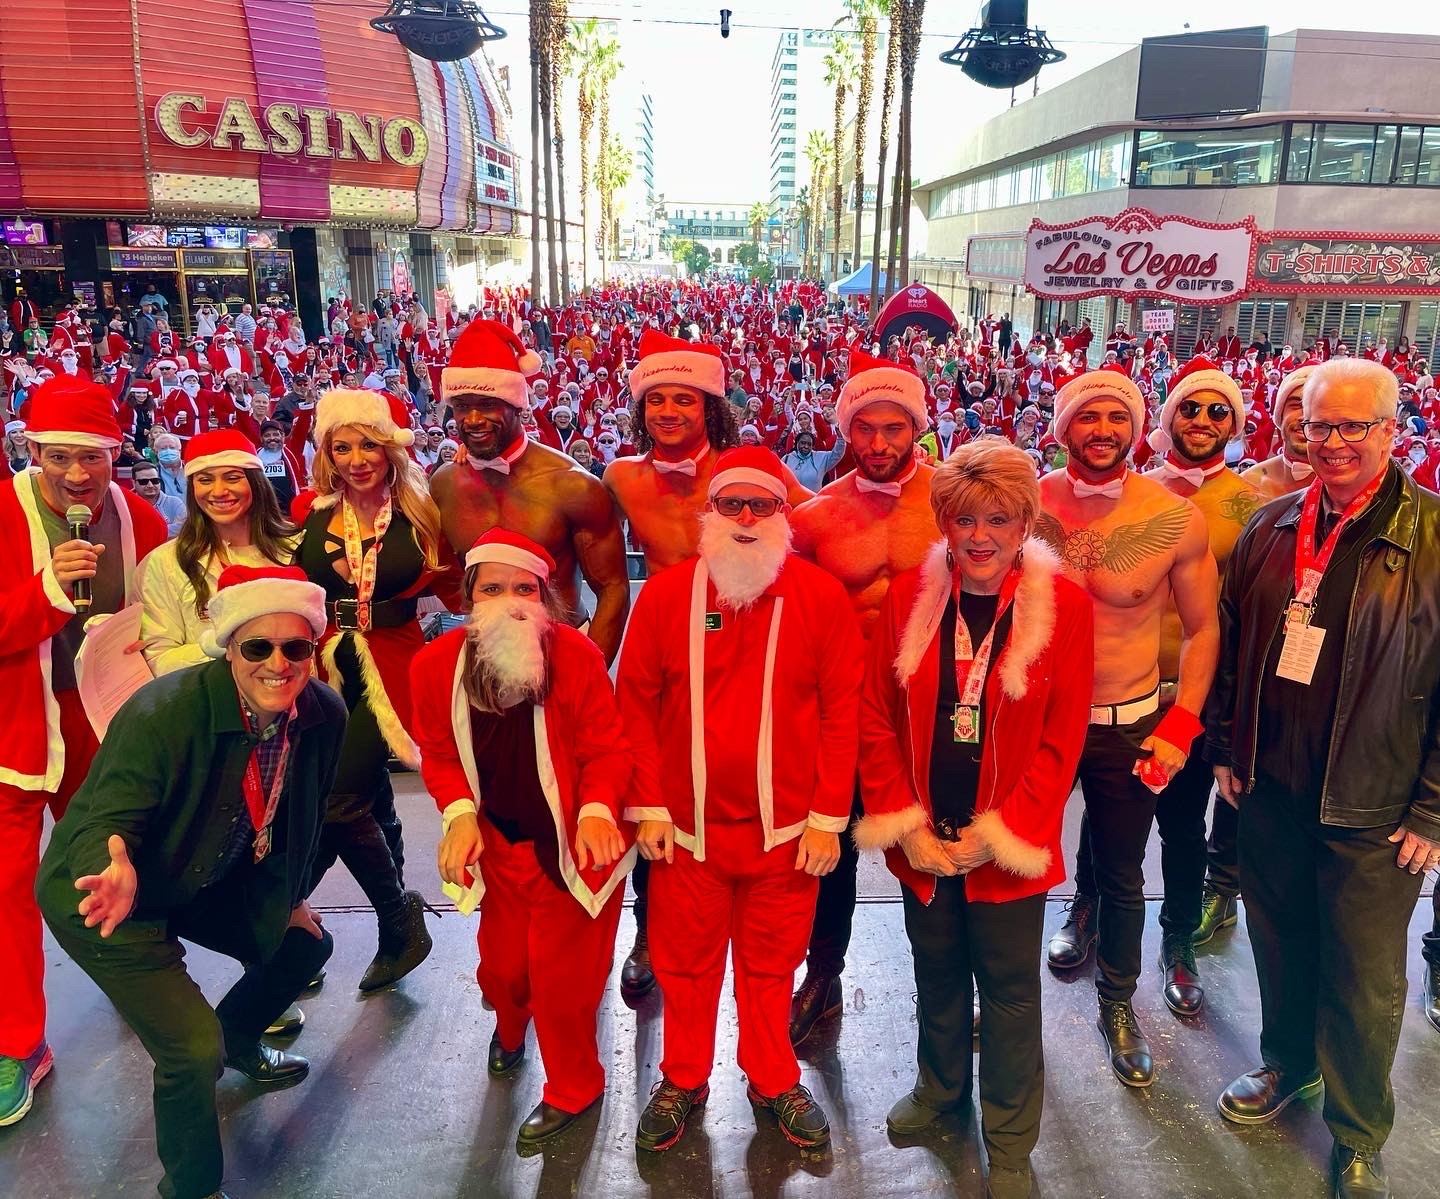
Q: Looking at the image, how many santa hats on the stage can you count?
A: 12